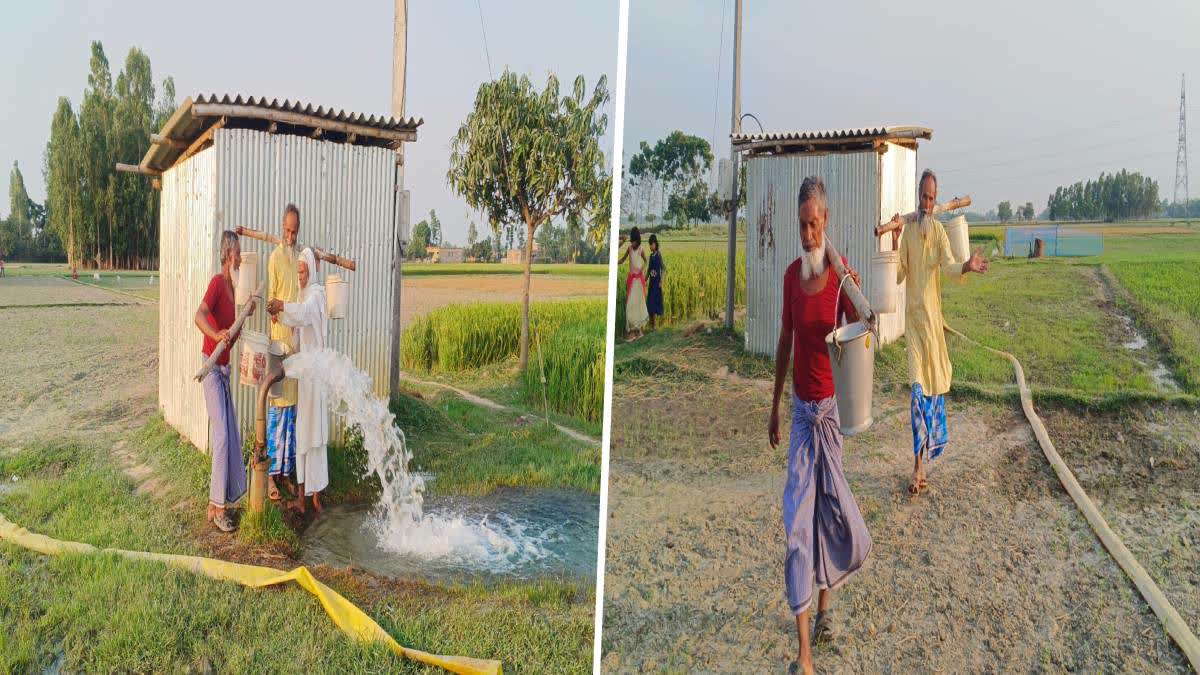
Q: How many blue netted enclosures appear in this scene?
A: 1